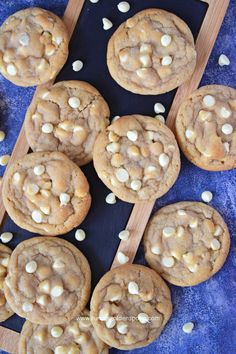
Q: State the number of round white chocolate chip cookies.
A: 11